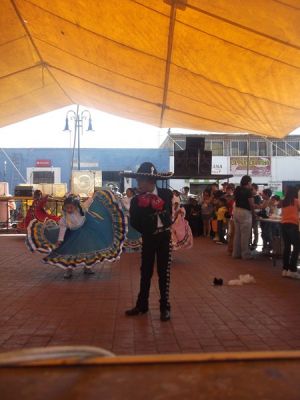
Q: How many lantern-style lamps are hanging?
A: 2